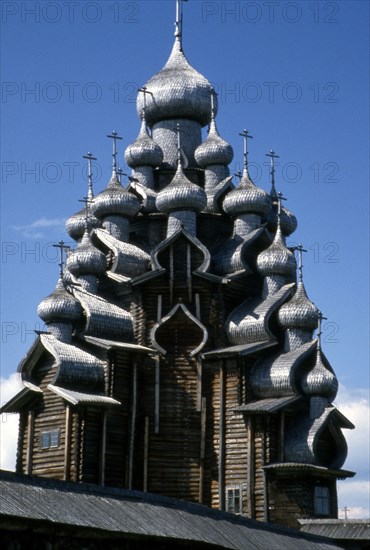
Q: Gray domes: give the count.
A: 13